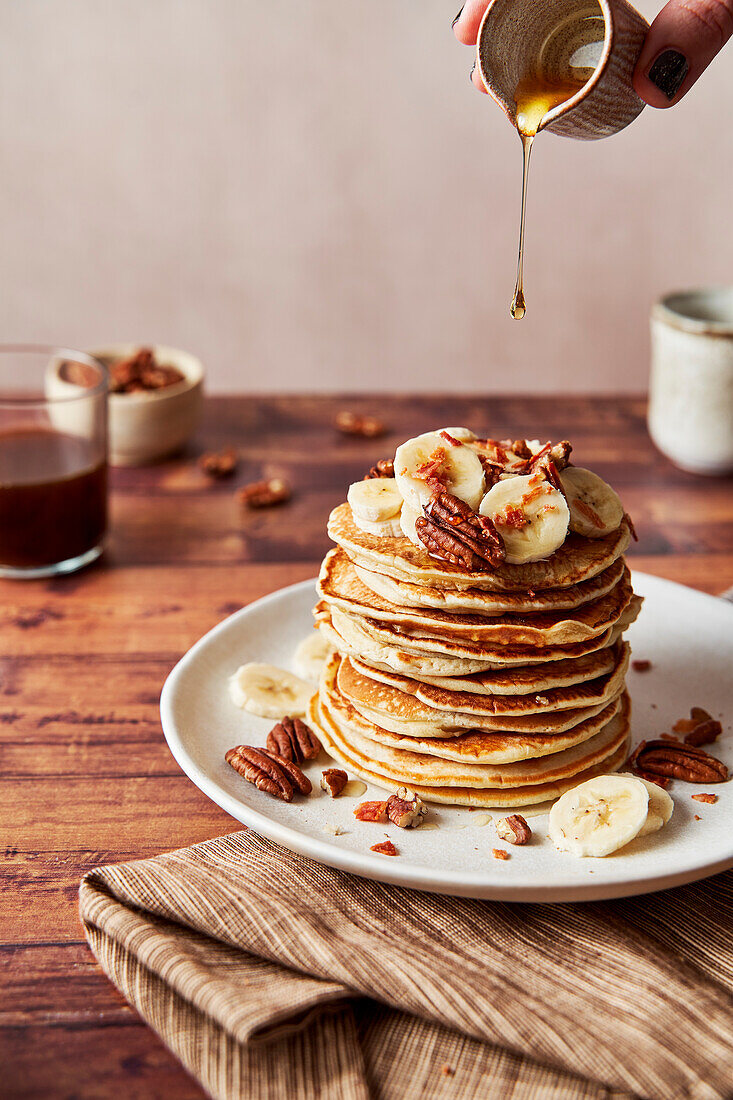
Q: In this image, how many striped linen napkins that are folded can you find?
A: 1